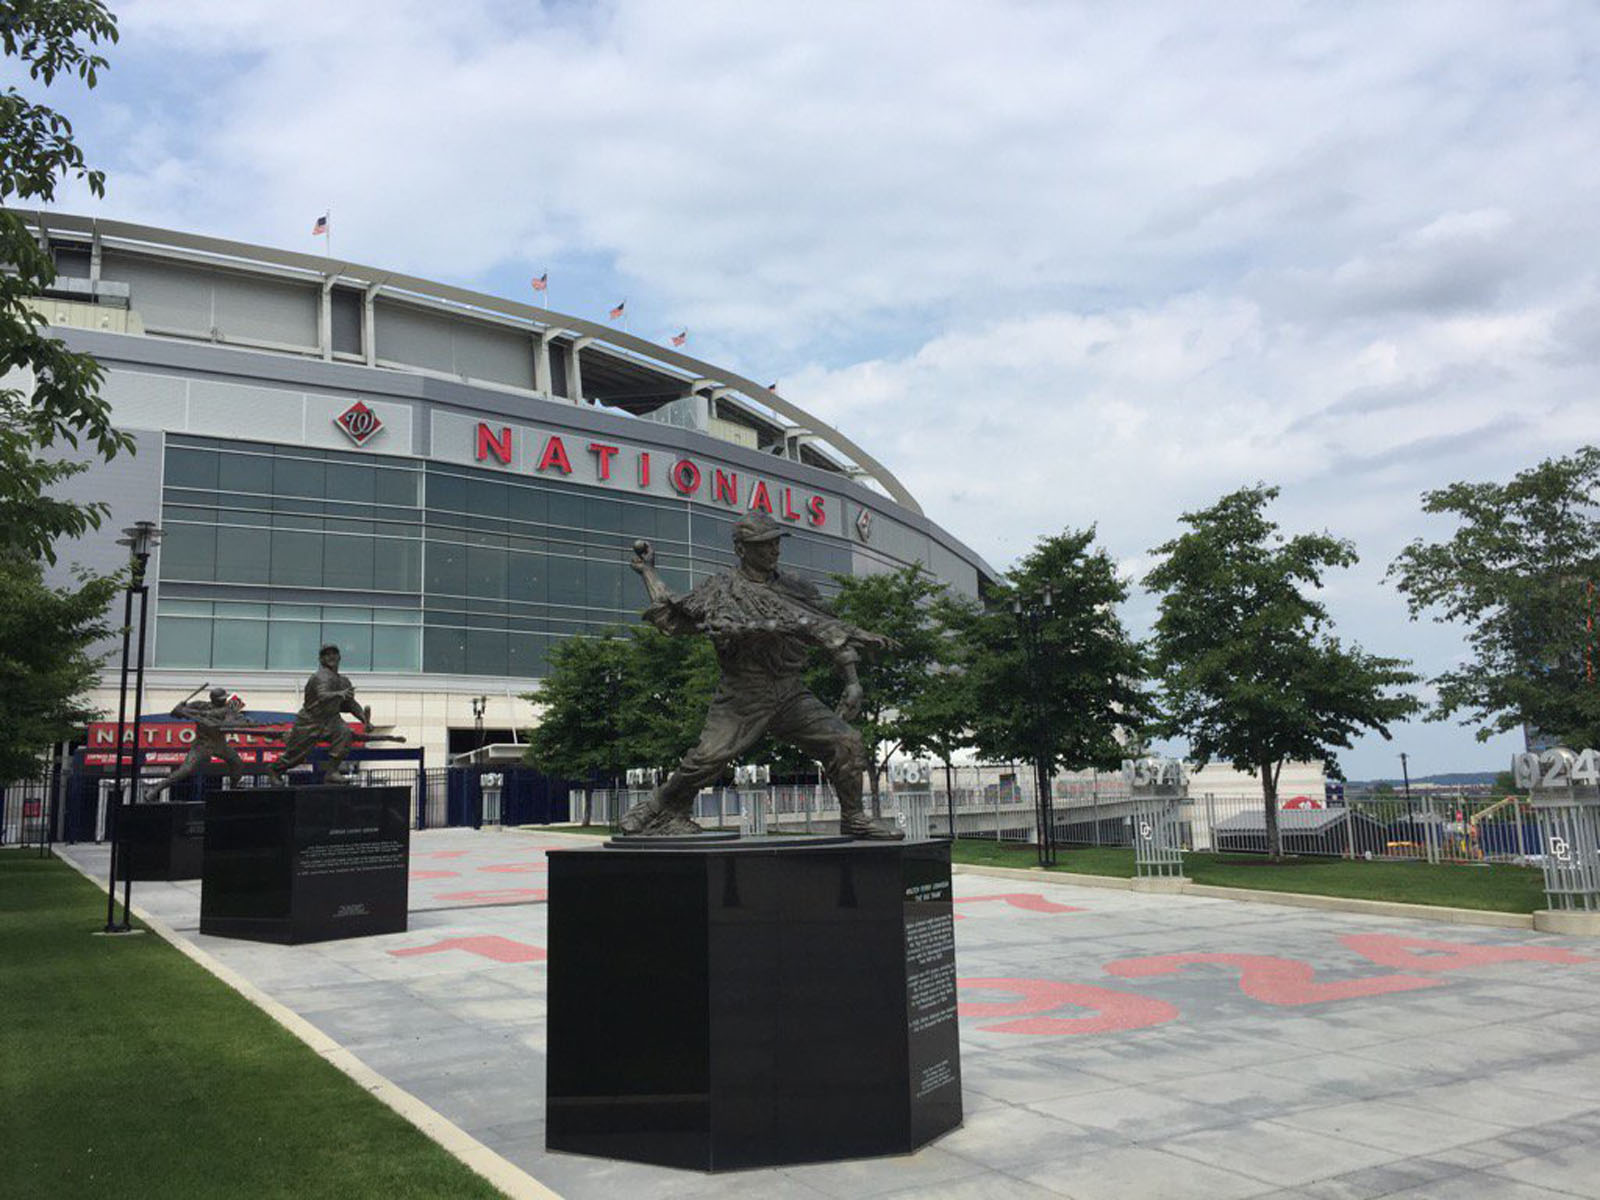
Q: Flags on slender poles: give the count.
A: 5